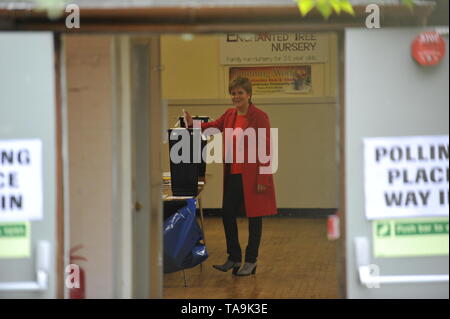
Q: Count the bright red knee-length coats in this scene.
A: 1